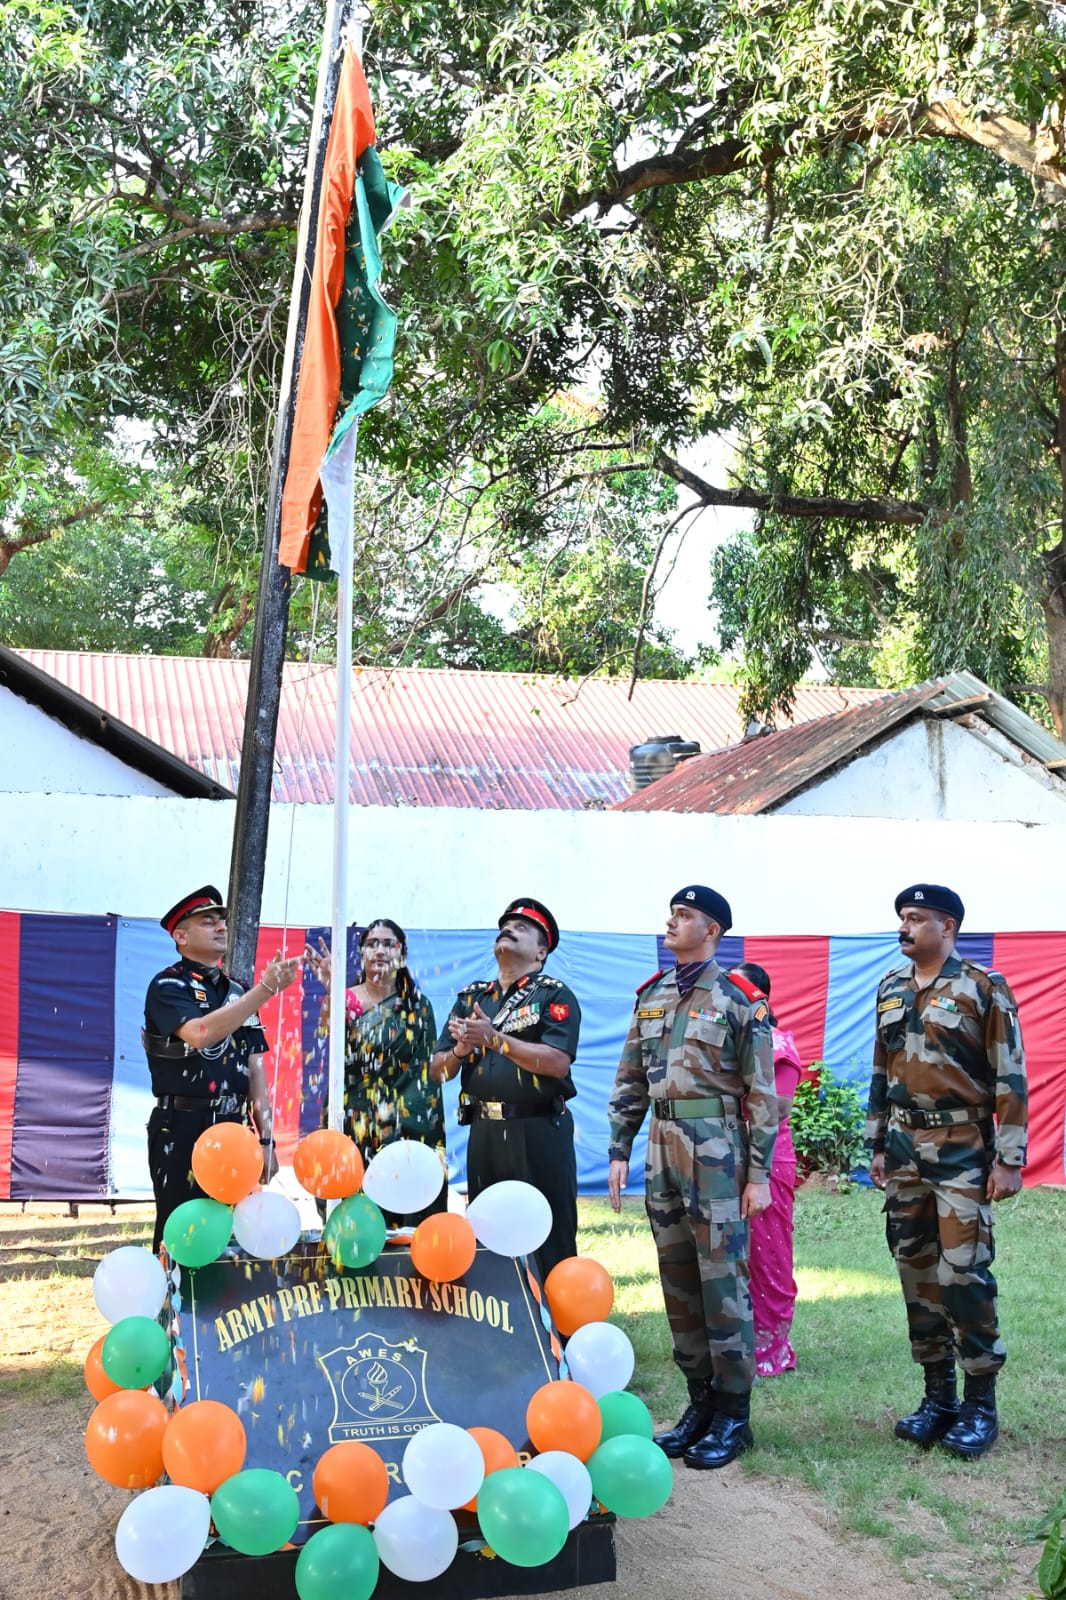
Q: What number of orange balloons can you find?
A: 10